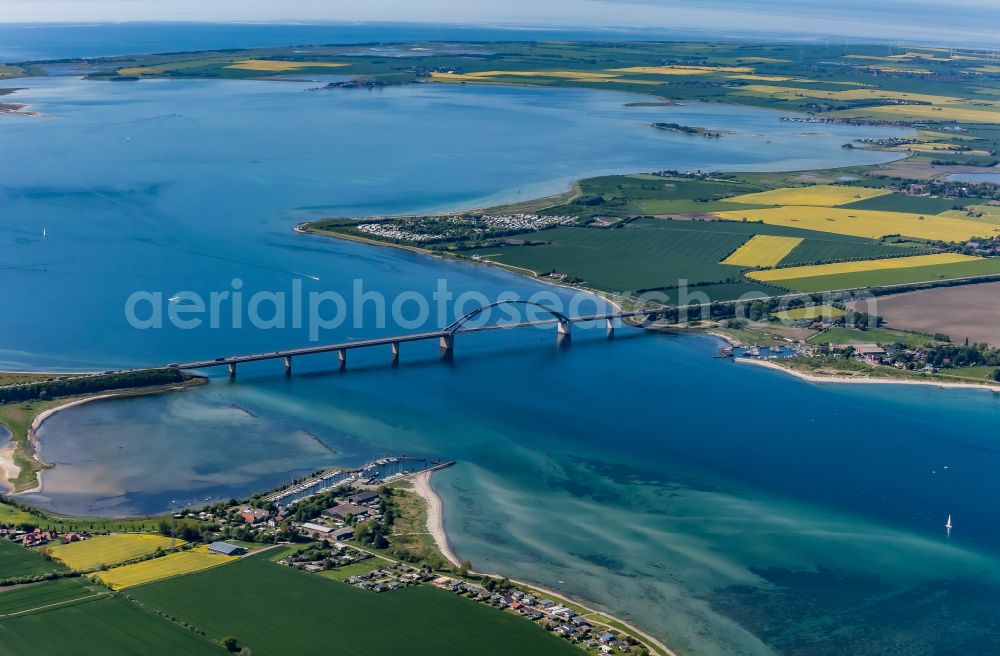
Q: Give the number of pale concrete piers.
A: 7